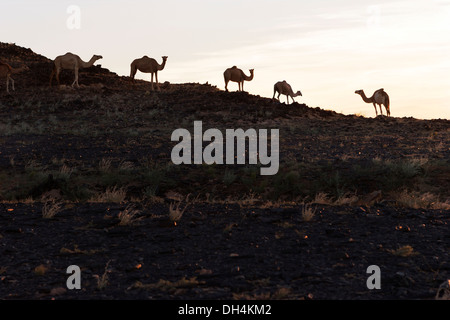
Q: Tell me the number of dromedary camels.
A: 6